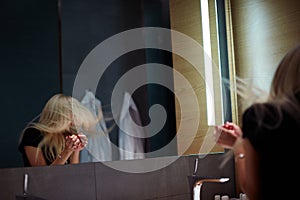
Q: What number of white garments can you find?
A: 2